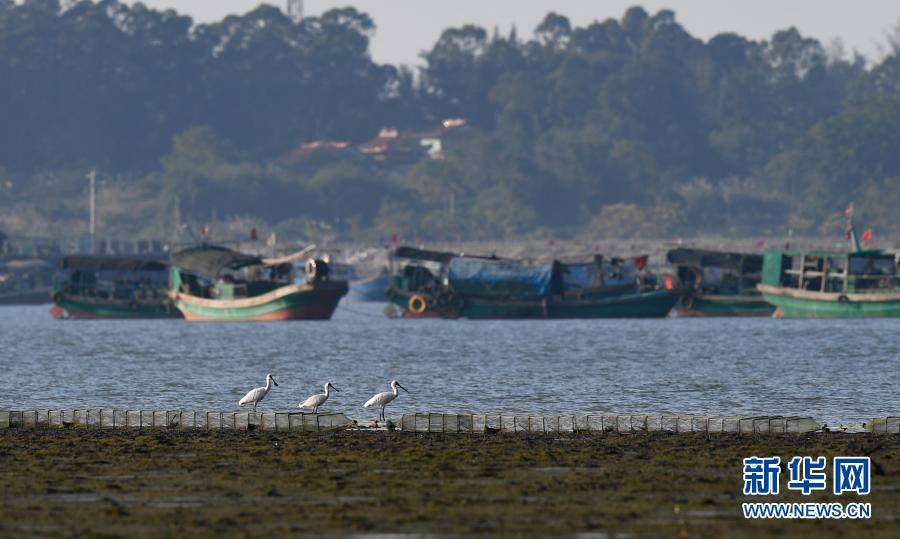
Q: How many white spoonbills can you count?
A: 3